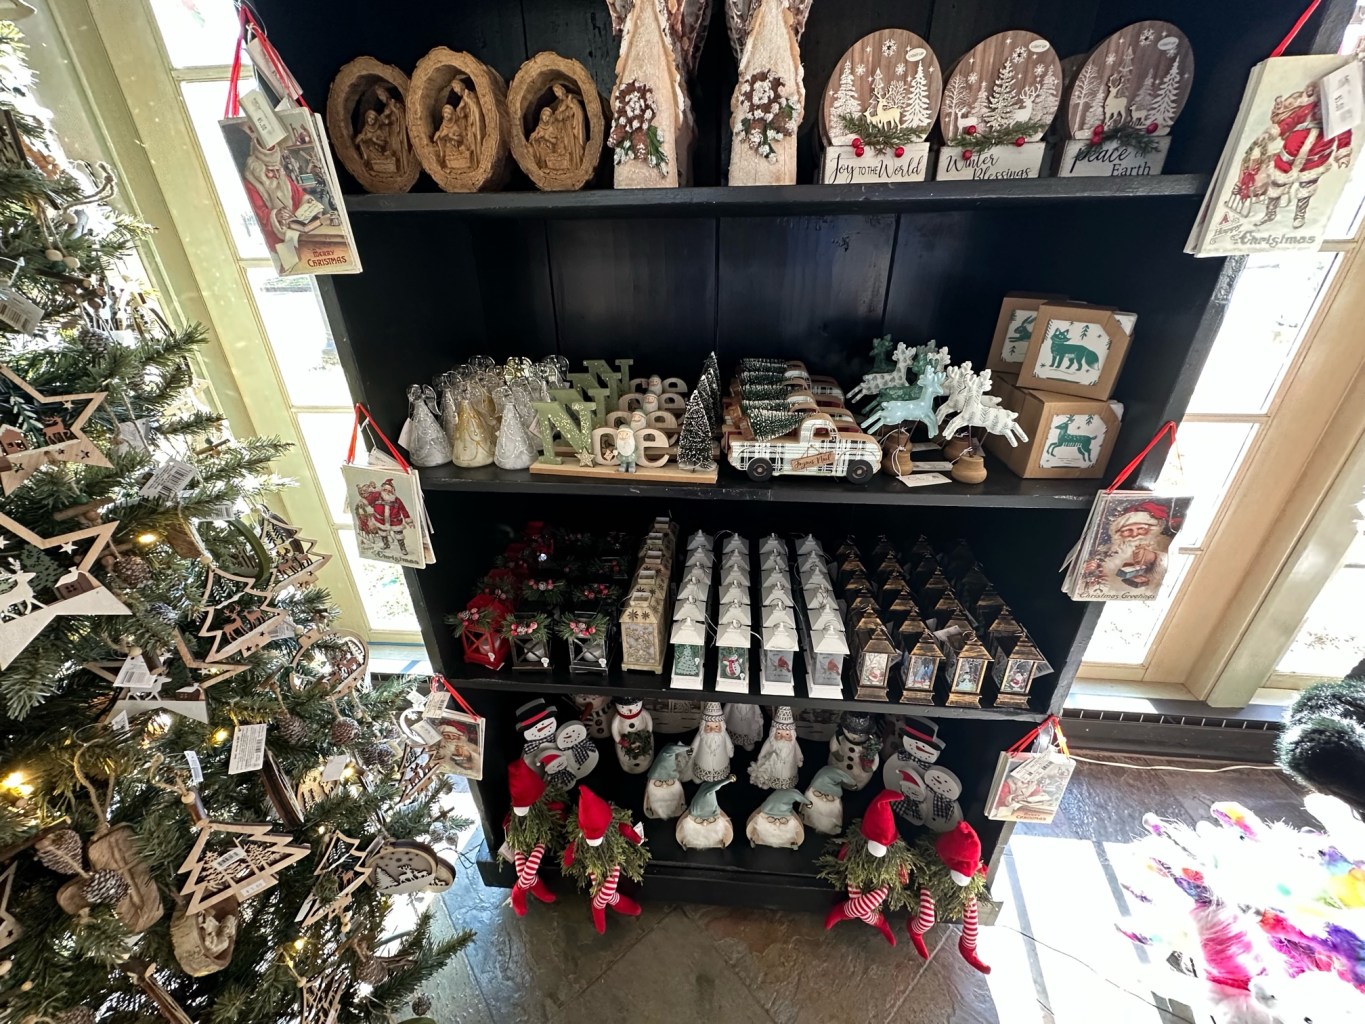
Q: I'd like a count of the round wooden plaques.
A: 3